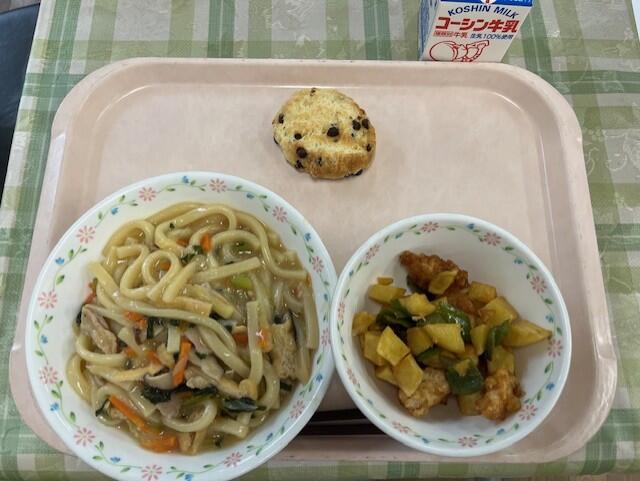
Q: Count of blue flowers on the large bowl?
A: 12